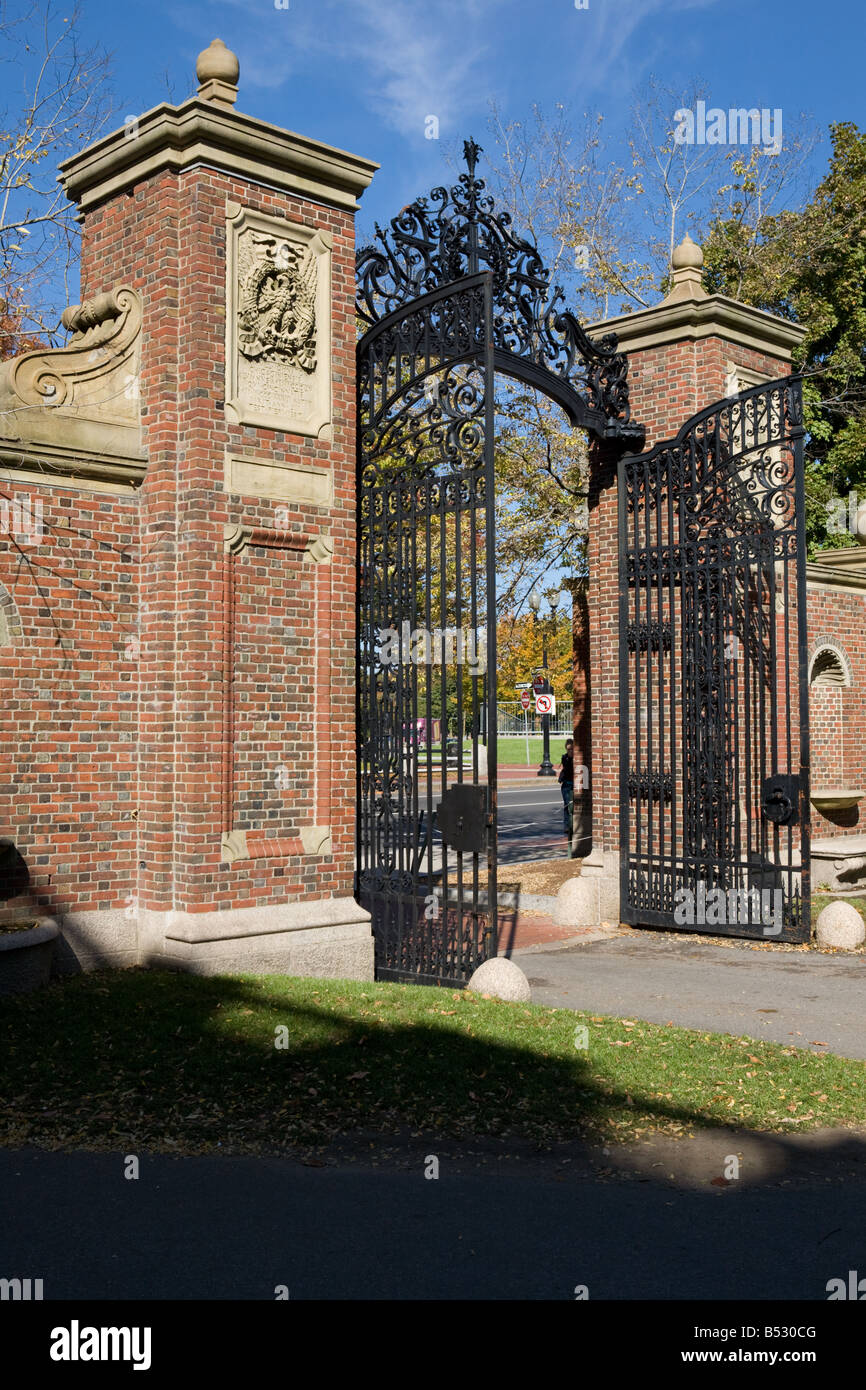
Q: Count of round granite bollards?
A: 3